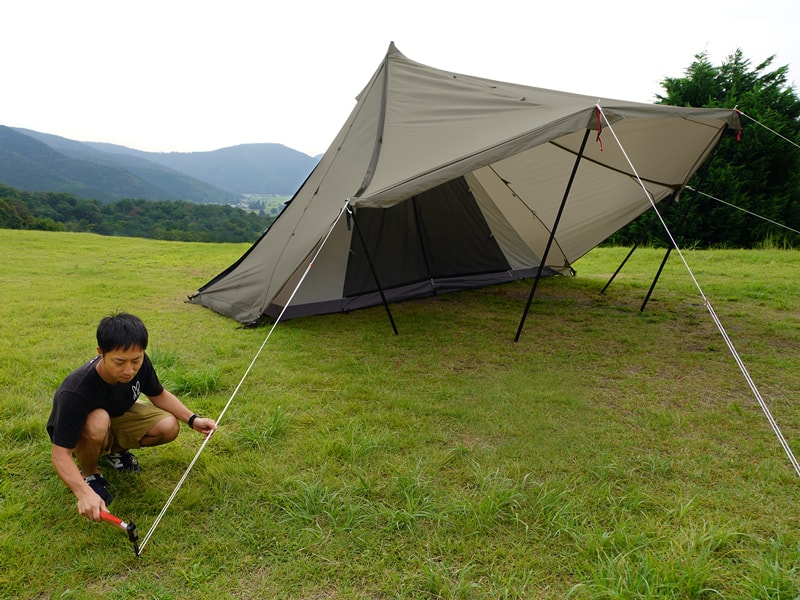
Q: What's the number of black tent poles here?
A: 4